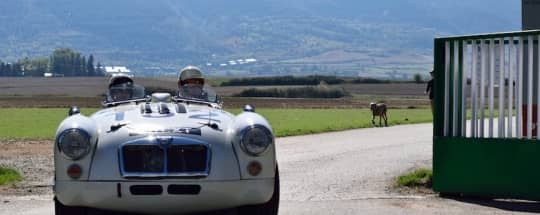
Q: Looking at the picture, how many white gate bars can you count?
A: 11